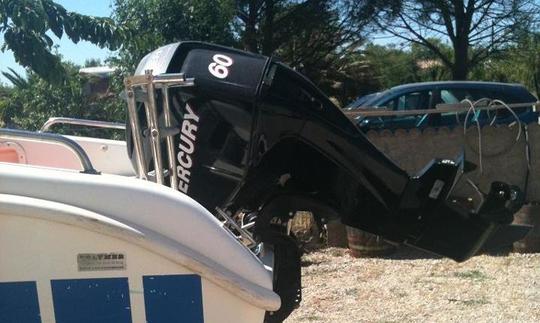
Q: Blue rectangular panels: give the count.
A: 3